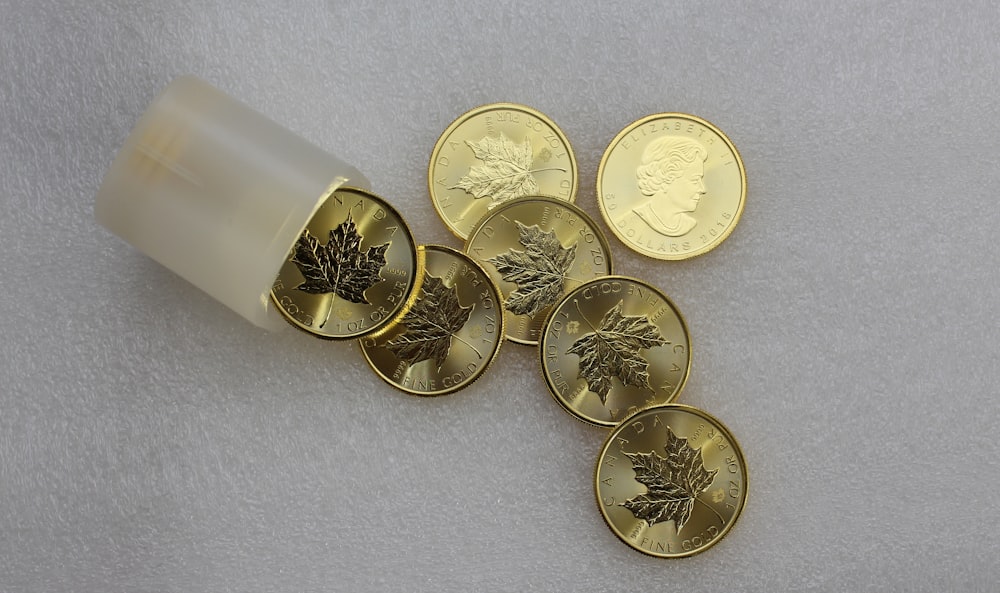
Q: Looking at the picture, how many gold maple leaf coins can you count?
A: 6